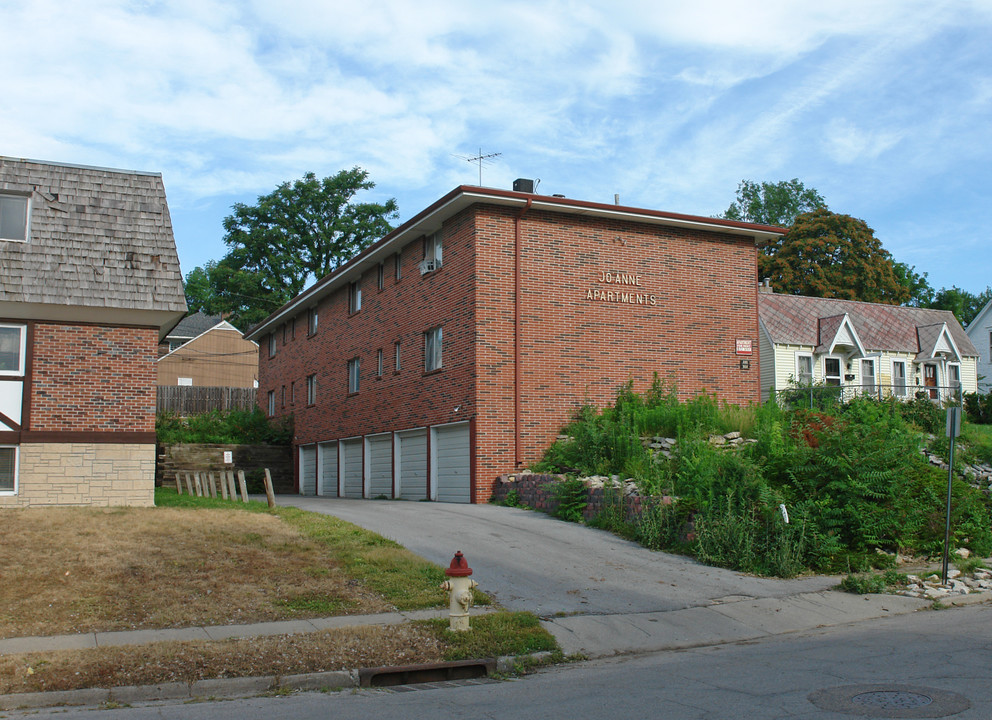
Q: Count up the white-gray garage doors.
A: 6